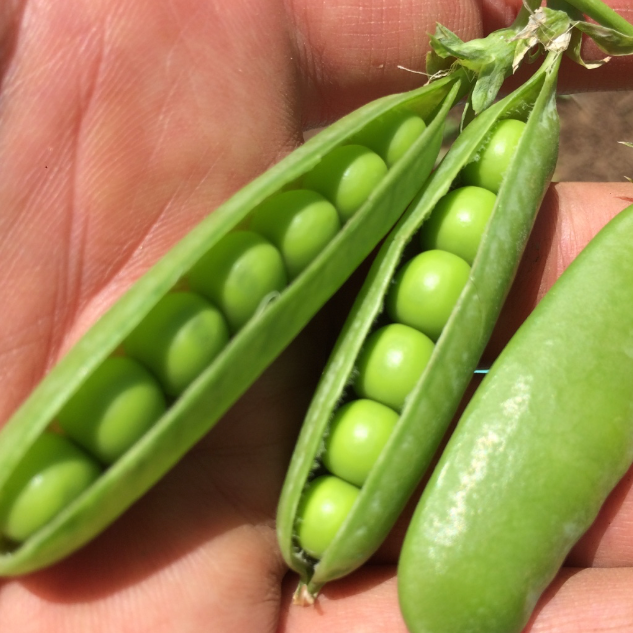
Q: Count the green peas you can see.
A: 13